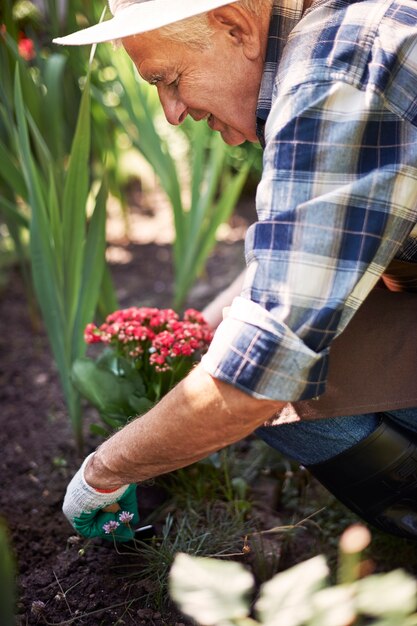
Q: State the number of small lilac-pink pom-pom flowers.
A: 2